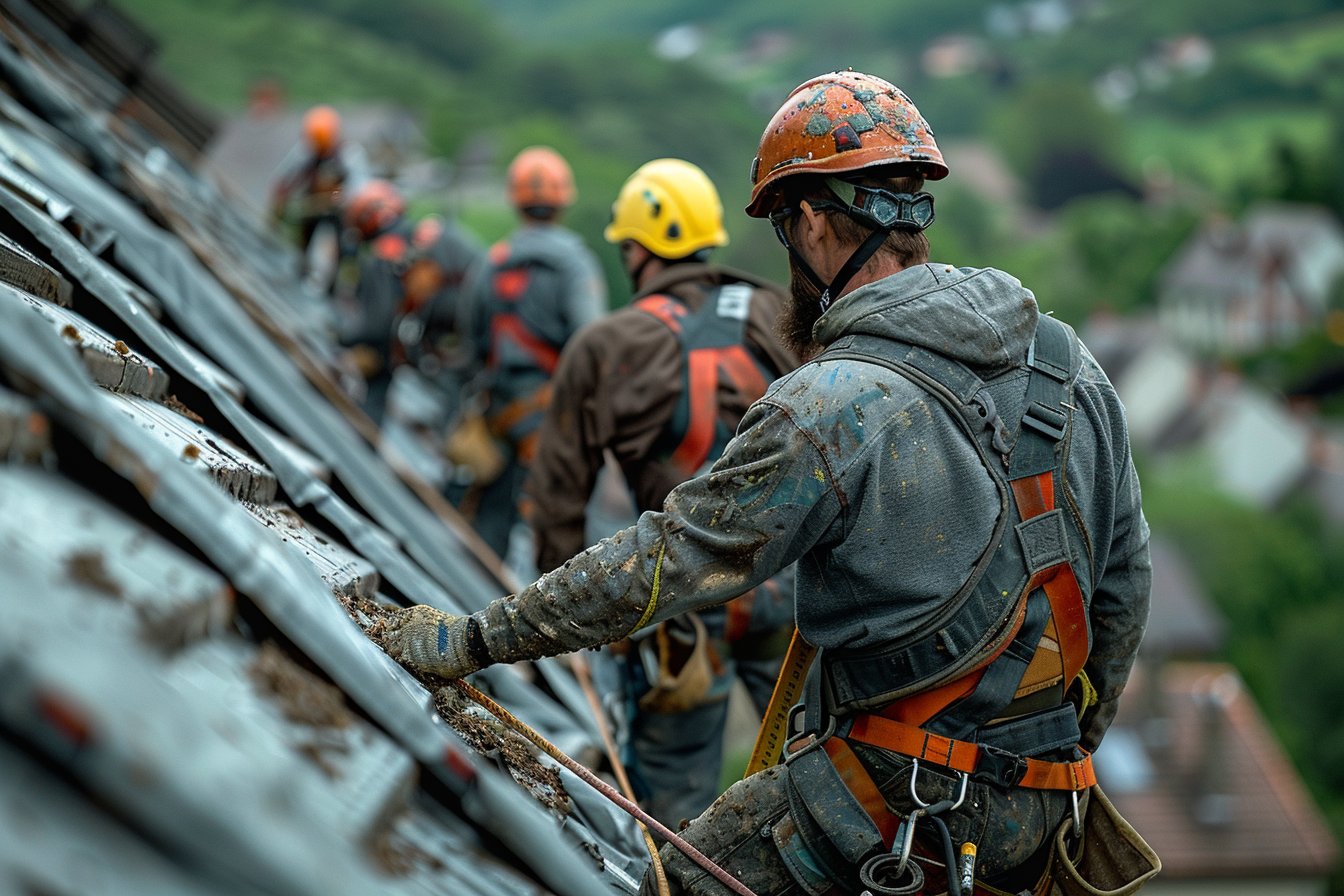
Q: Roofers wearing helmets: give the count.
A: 5